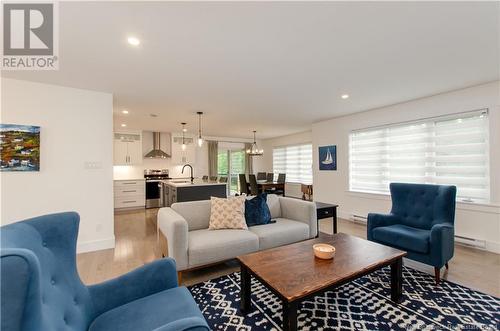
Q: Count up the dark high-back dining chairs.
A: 5